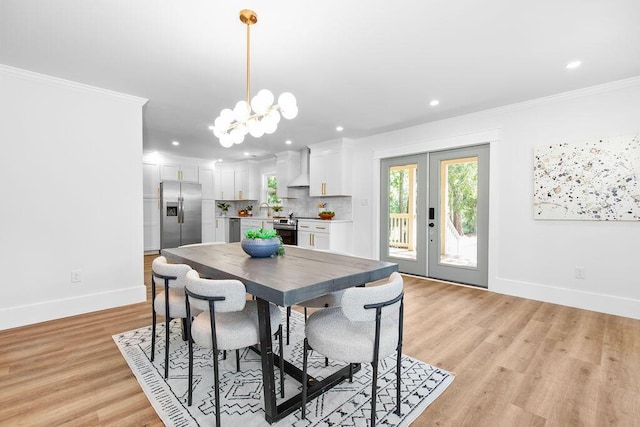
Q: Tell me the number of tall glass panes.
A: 2